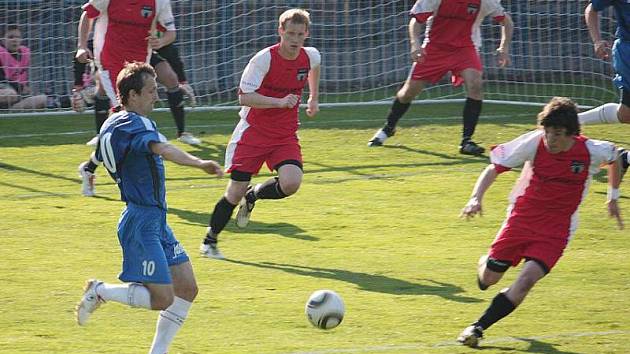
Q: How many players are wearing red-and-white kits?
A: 4